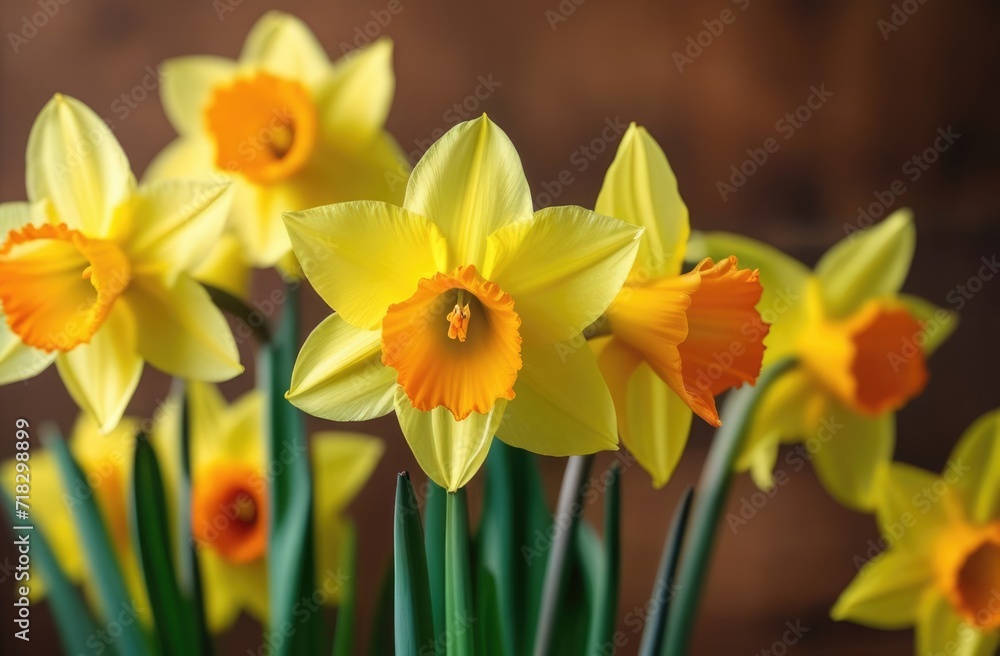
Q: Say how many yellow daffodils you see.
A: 8